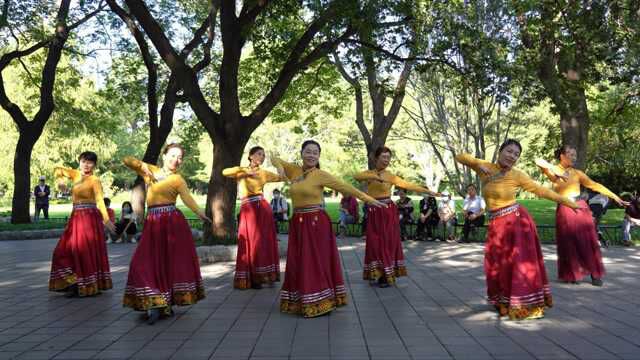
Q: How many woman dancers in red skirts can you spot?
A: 7